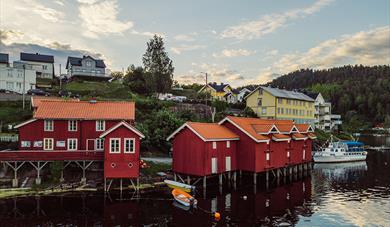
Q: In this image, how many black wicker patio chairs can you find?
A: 0